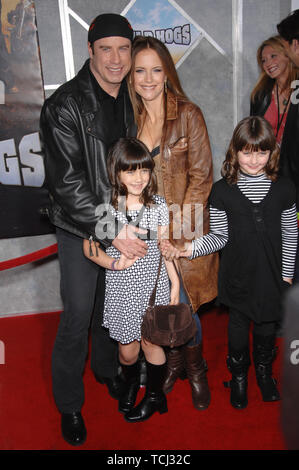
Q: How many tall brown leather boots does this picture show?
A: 2